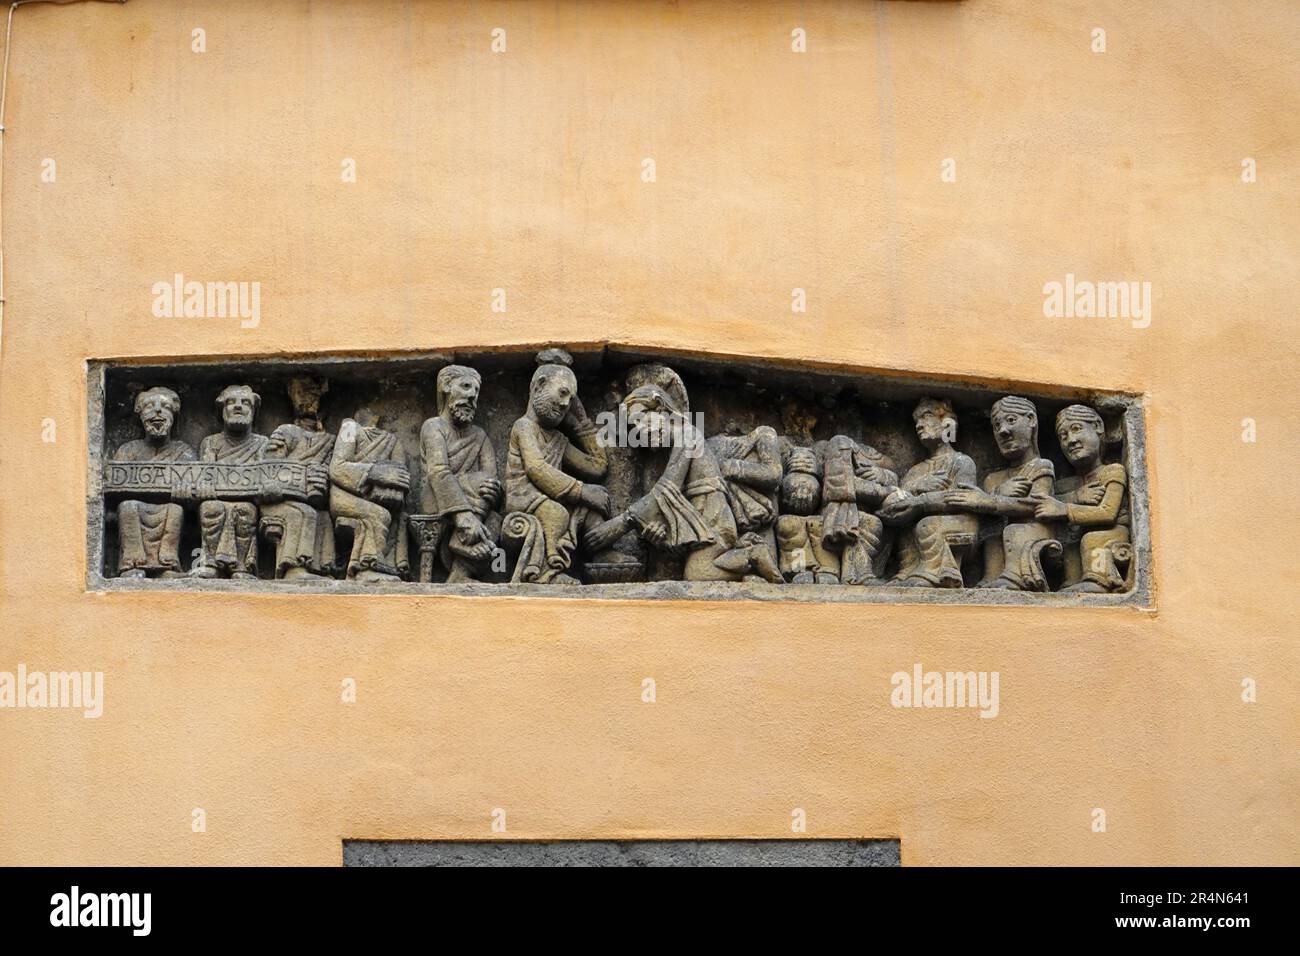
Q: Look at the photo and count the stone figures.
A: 13